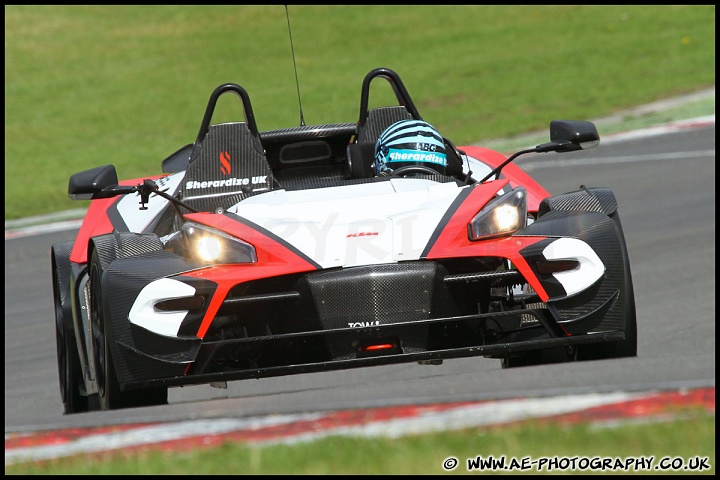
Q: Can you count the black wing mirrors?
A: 2